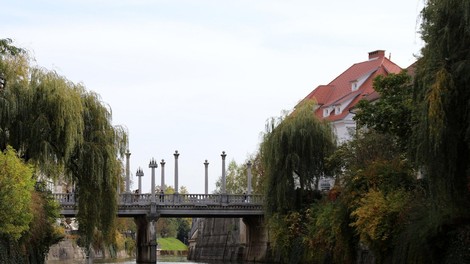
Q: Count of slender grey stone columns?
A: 8